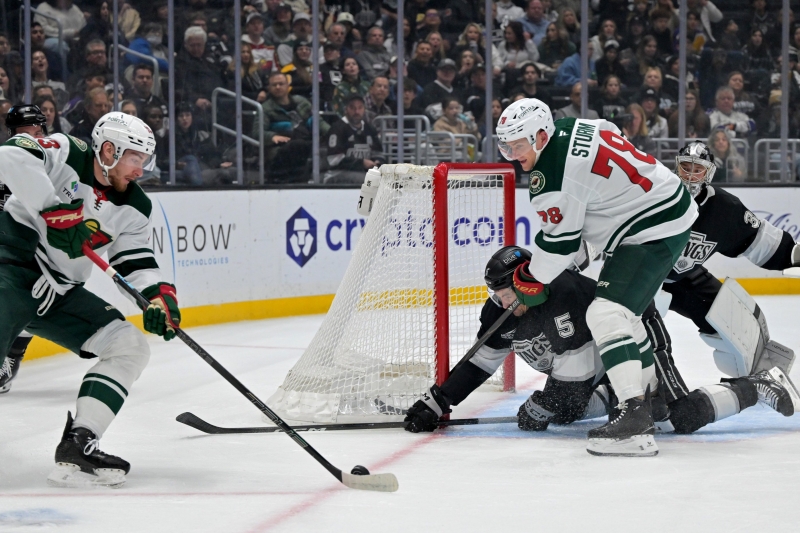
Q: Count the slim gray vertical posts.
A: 10